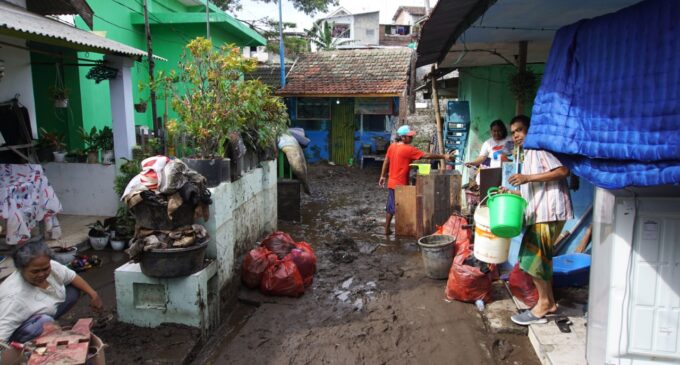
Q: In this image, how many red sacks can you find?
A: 7